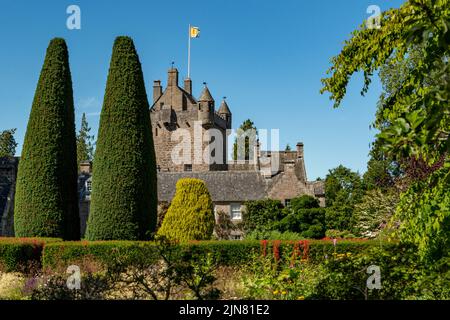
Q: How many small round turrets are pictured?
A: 2